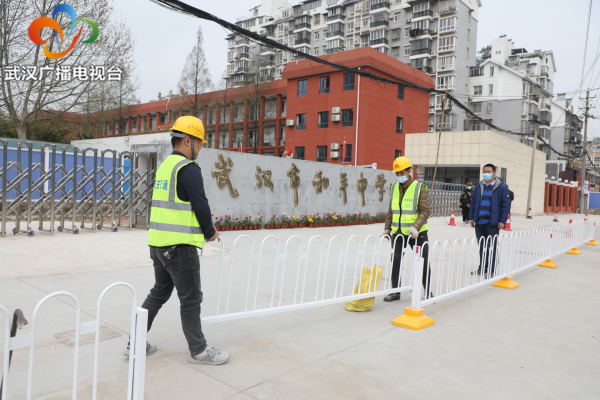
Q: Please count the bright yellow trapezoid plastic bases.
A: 5